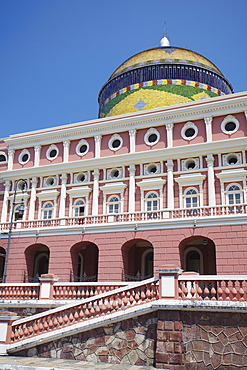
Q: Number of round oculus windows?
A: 14